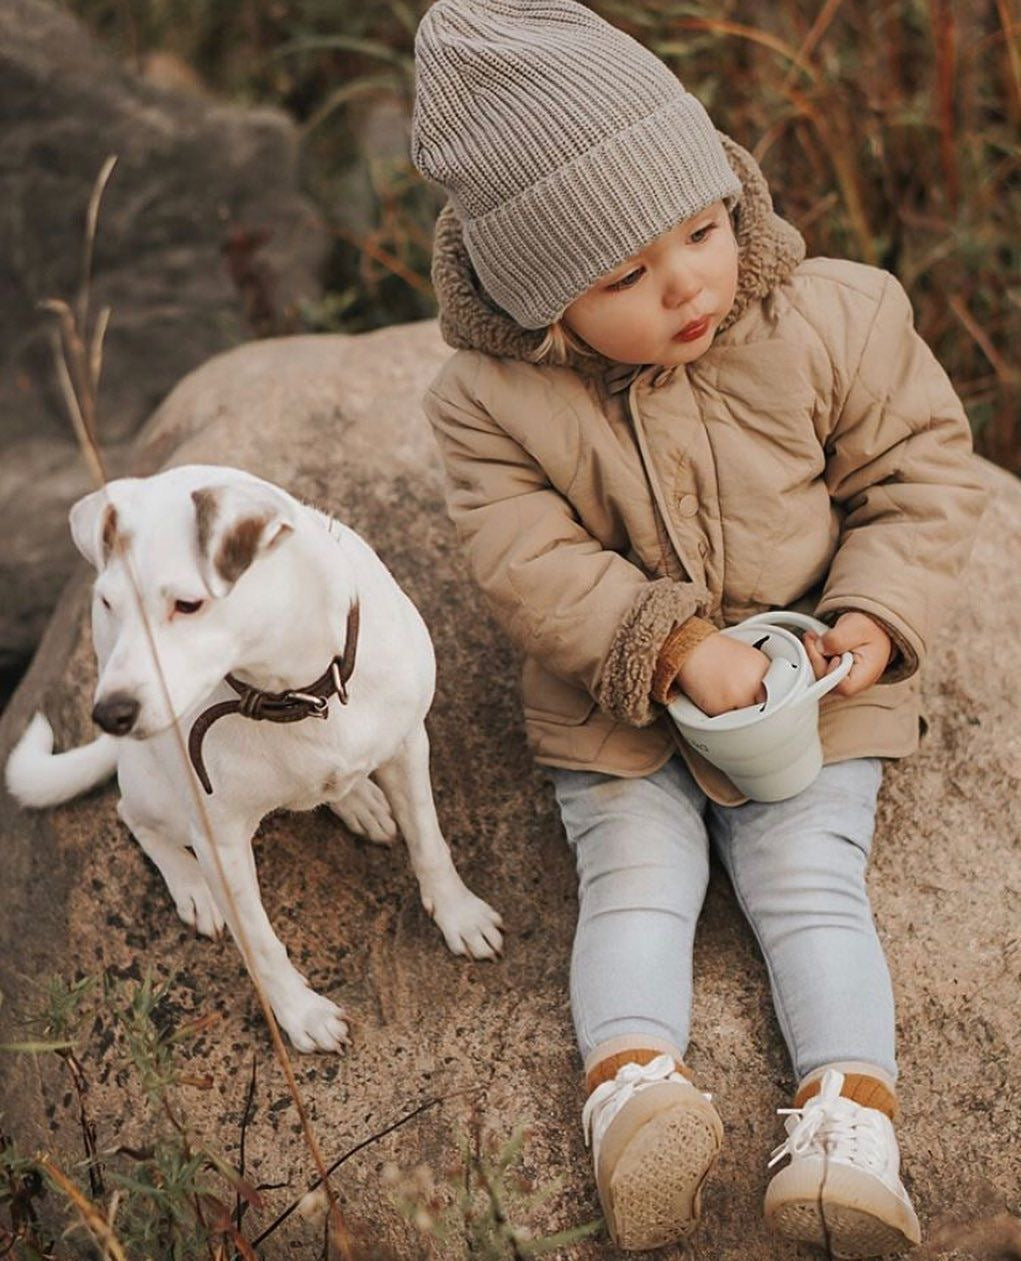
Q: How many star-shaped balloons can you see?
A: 0